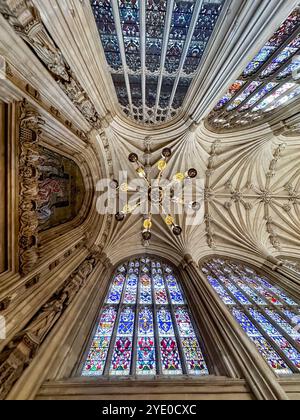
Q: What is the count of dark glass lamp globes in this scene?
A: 8